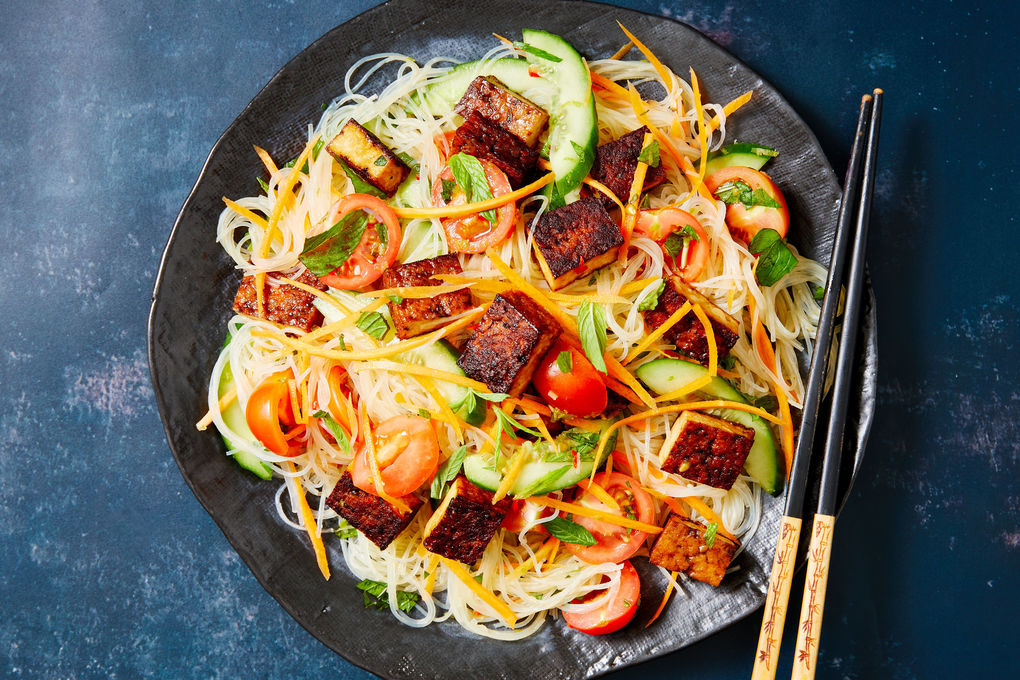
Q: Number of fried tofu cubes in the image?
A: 13